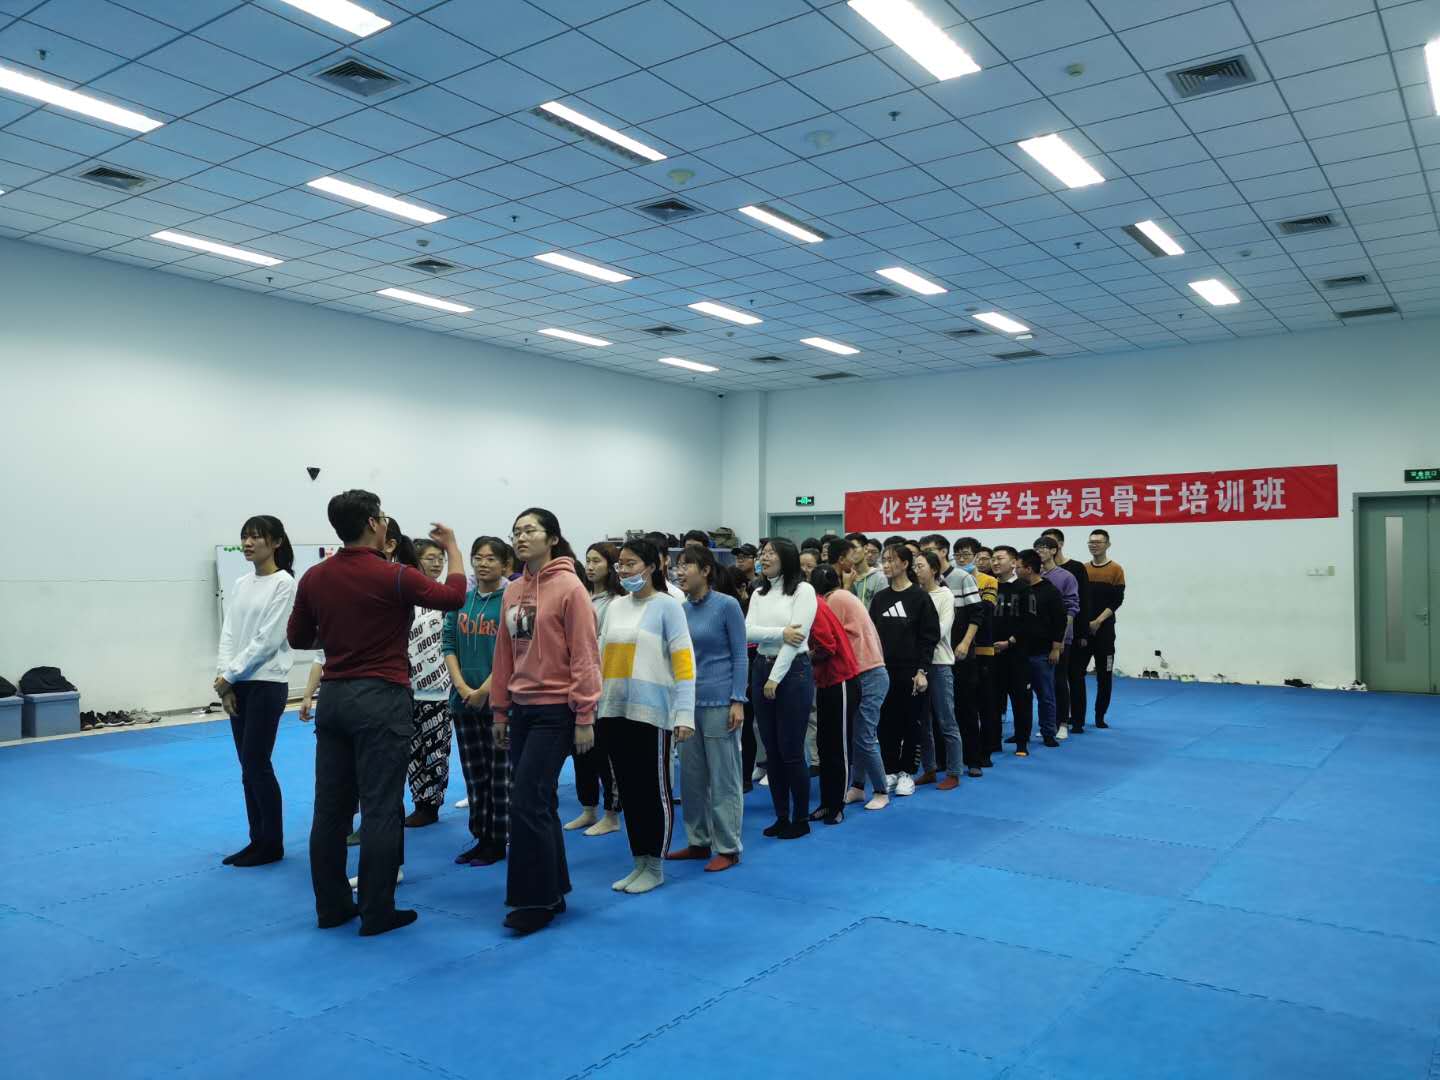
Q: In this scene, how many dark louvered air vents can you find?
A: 14